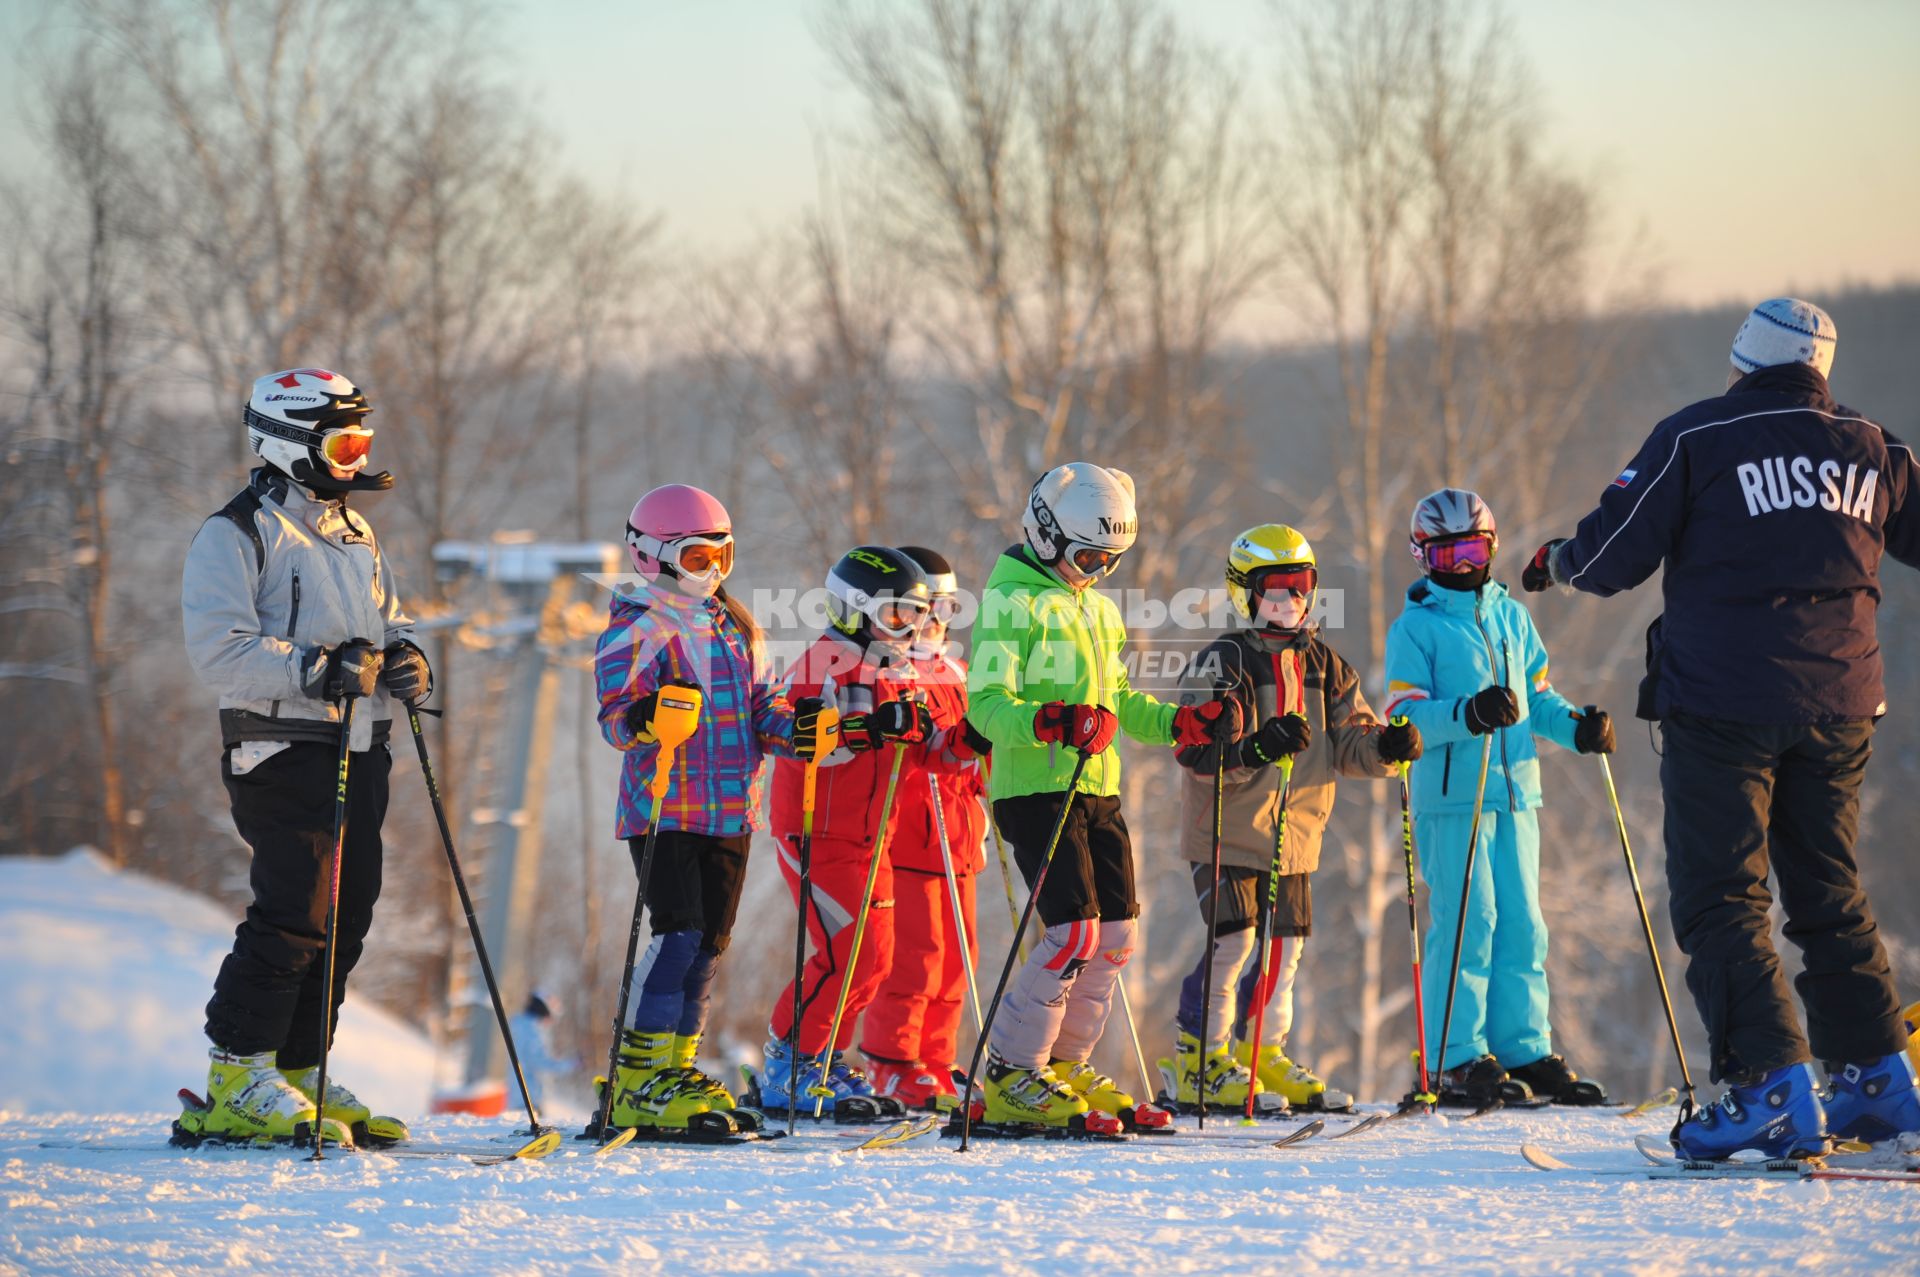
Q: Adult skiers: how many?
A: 2